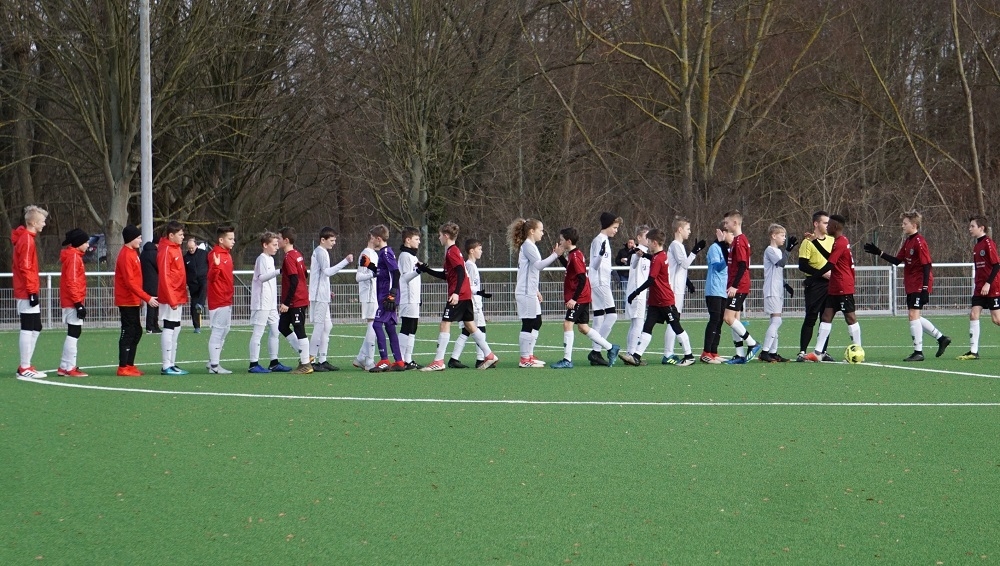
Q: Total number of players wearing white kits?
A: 10